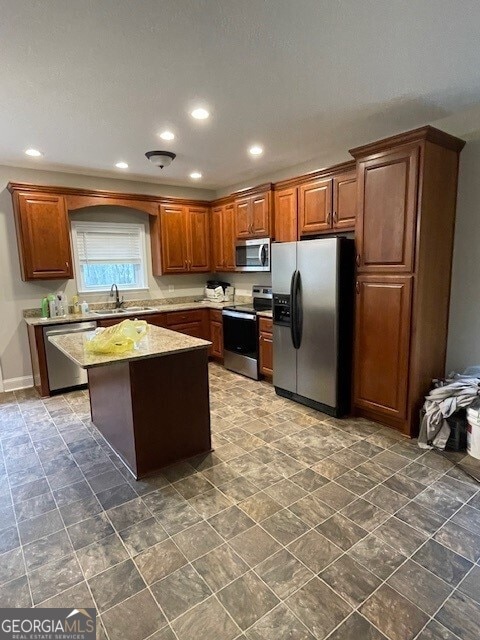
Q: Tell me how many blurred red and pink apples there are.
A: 0